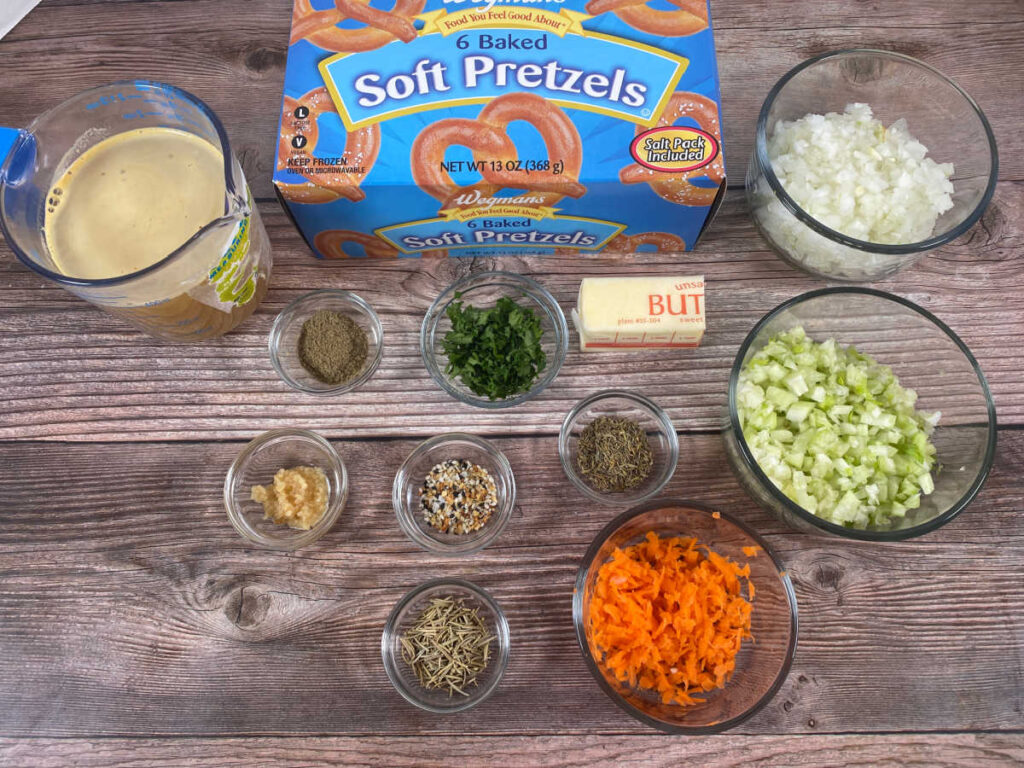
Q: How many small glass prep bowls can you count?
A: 6